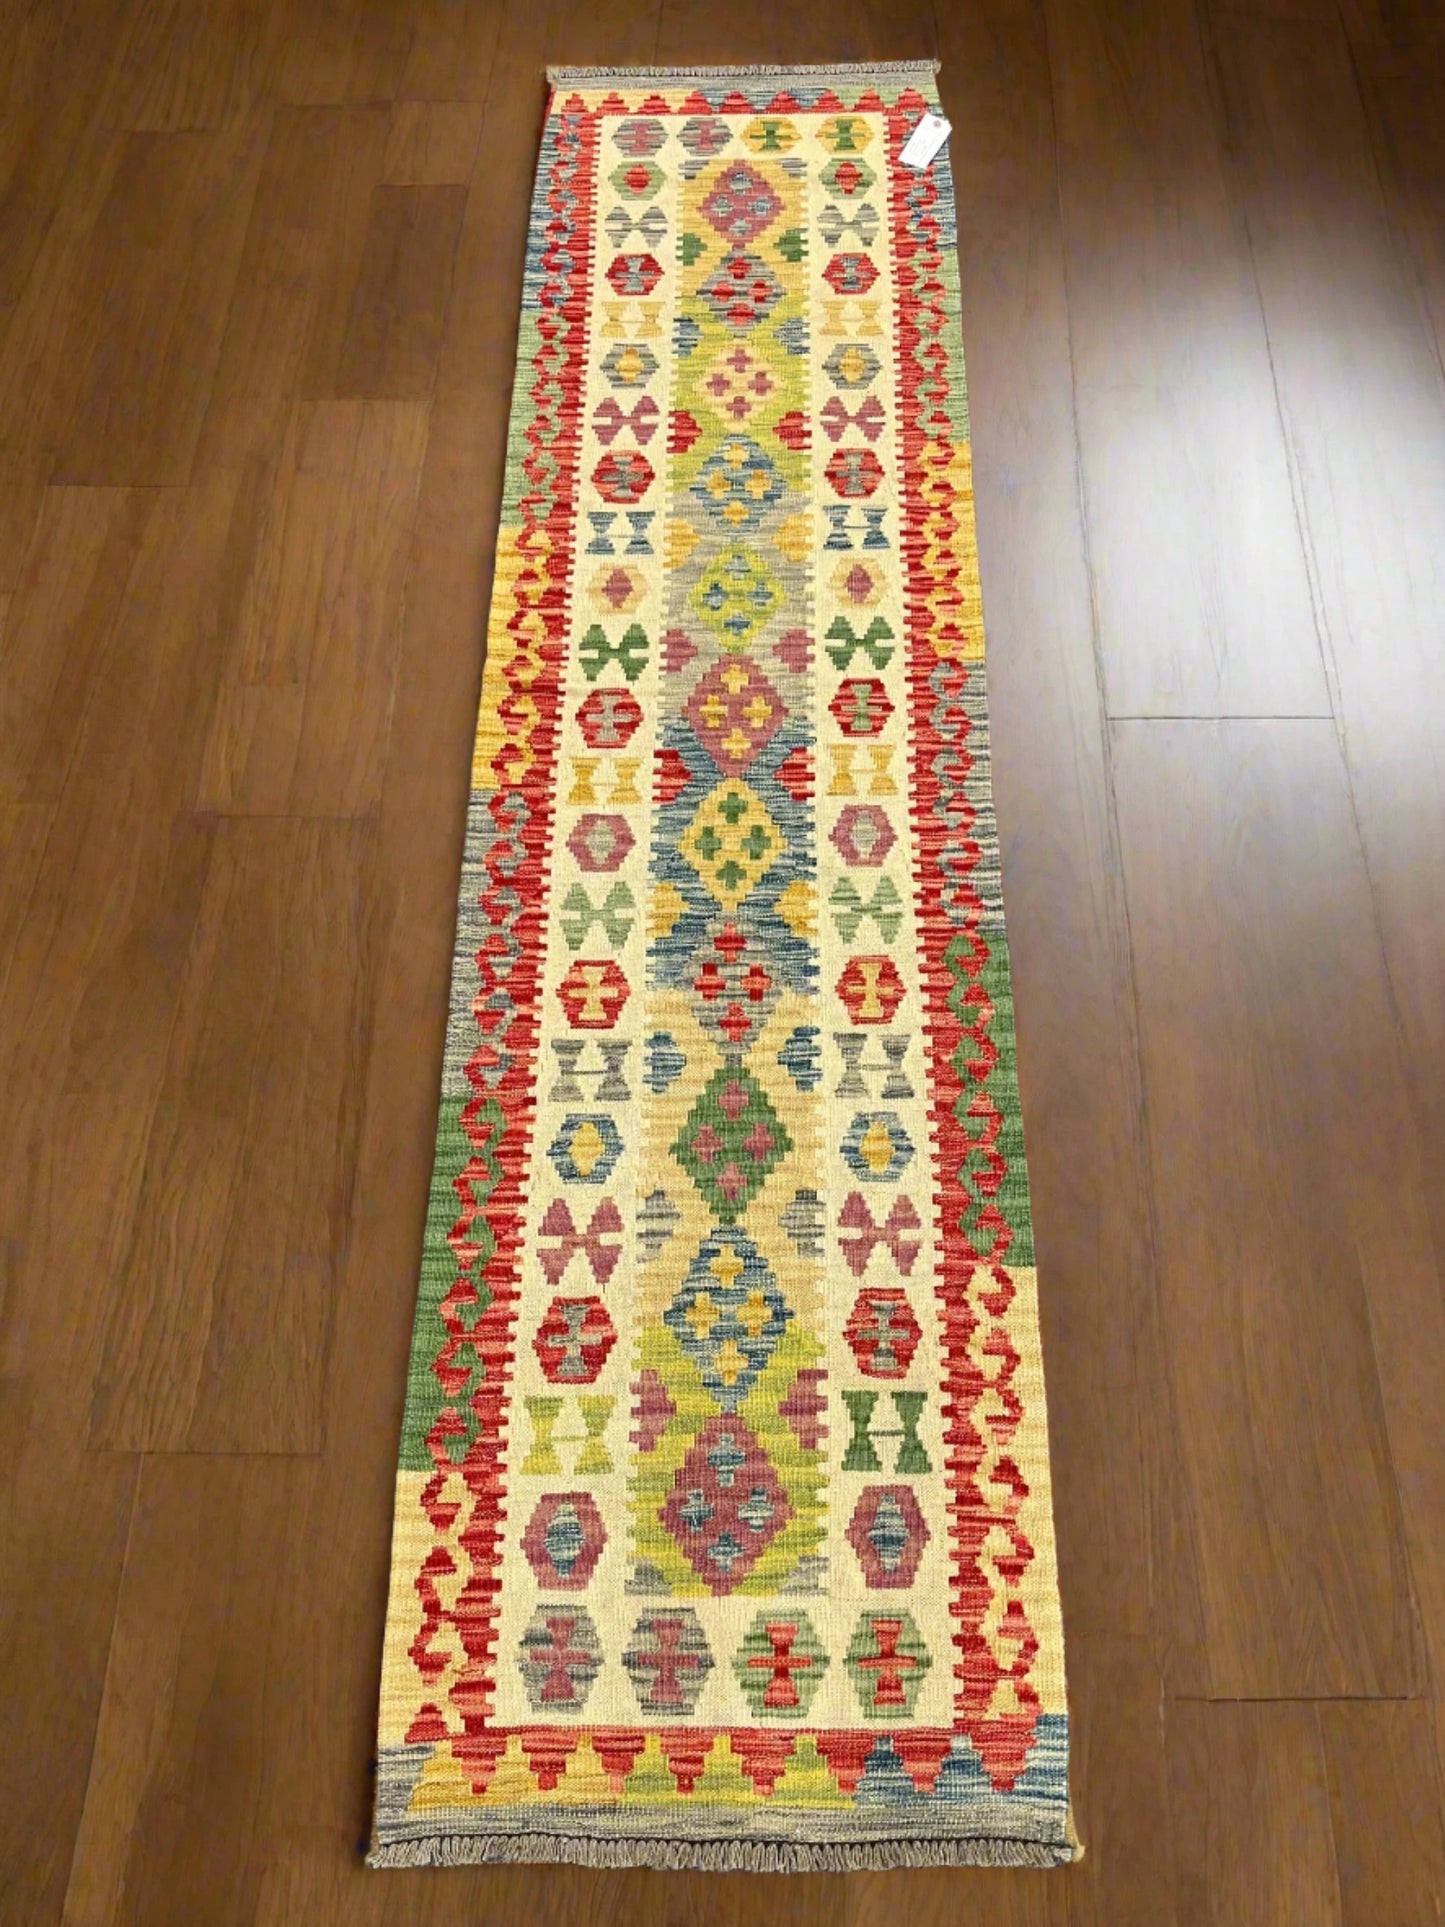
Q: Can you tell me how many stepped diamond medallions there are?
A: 11